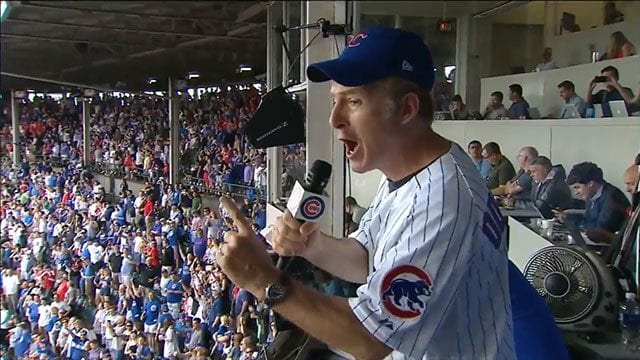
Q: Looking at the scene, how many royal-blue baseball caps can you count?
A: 1